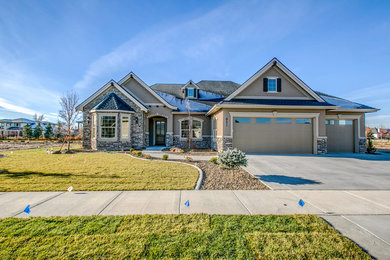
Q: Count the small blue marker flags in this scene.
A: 3